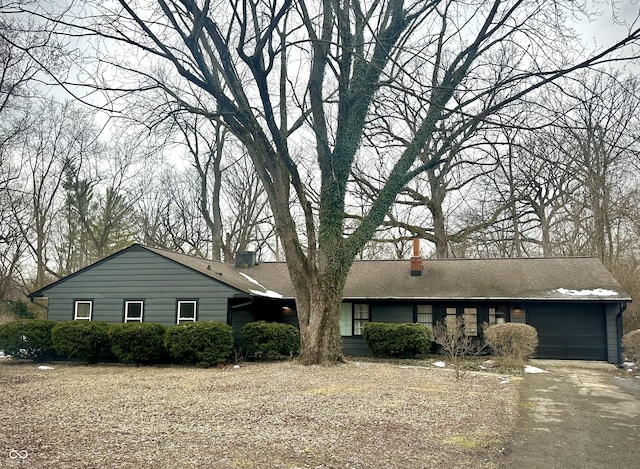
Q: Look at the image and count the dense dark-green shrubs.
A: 6